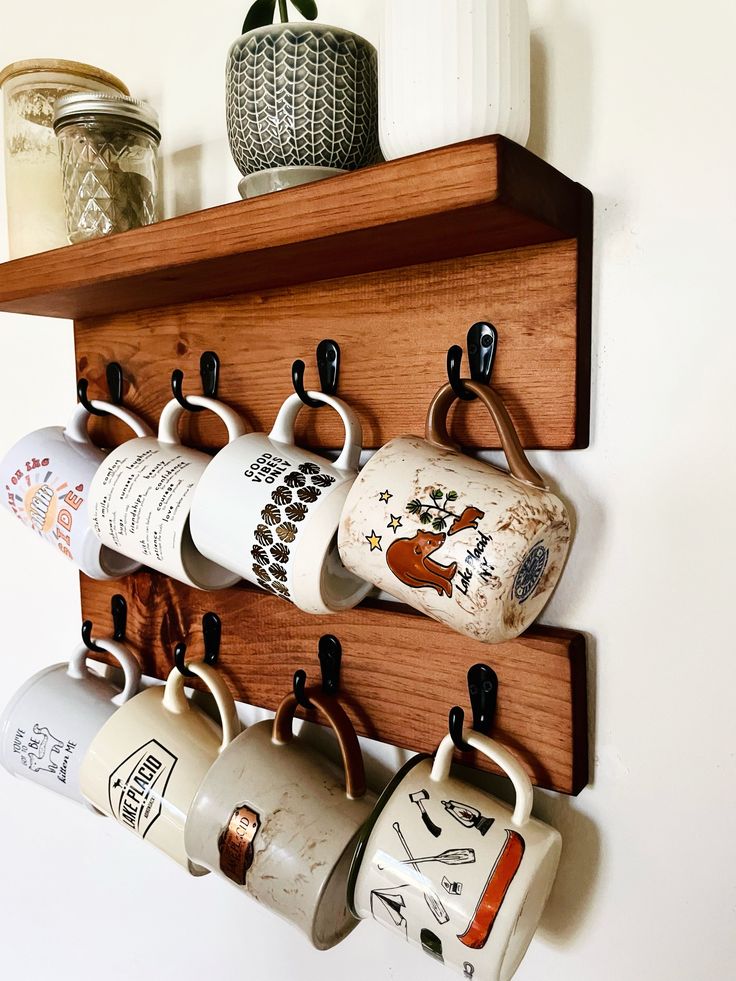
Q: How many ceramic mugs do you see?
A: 8